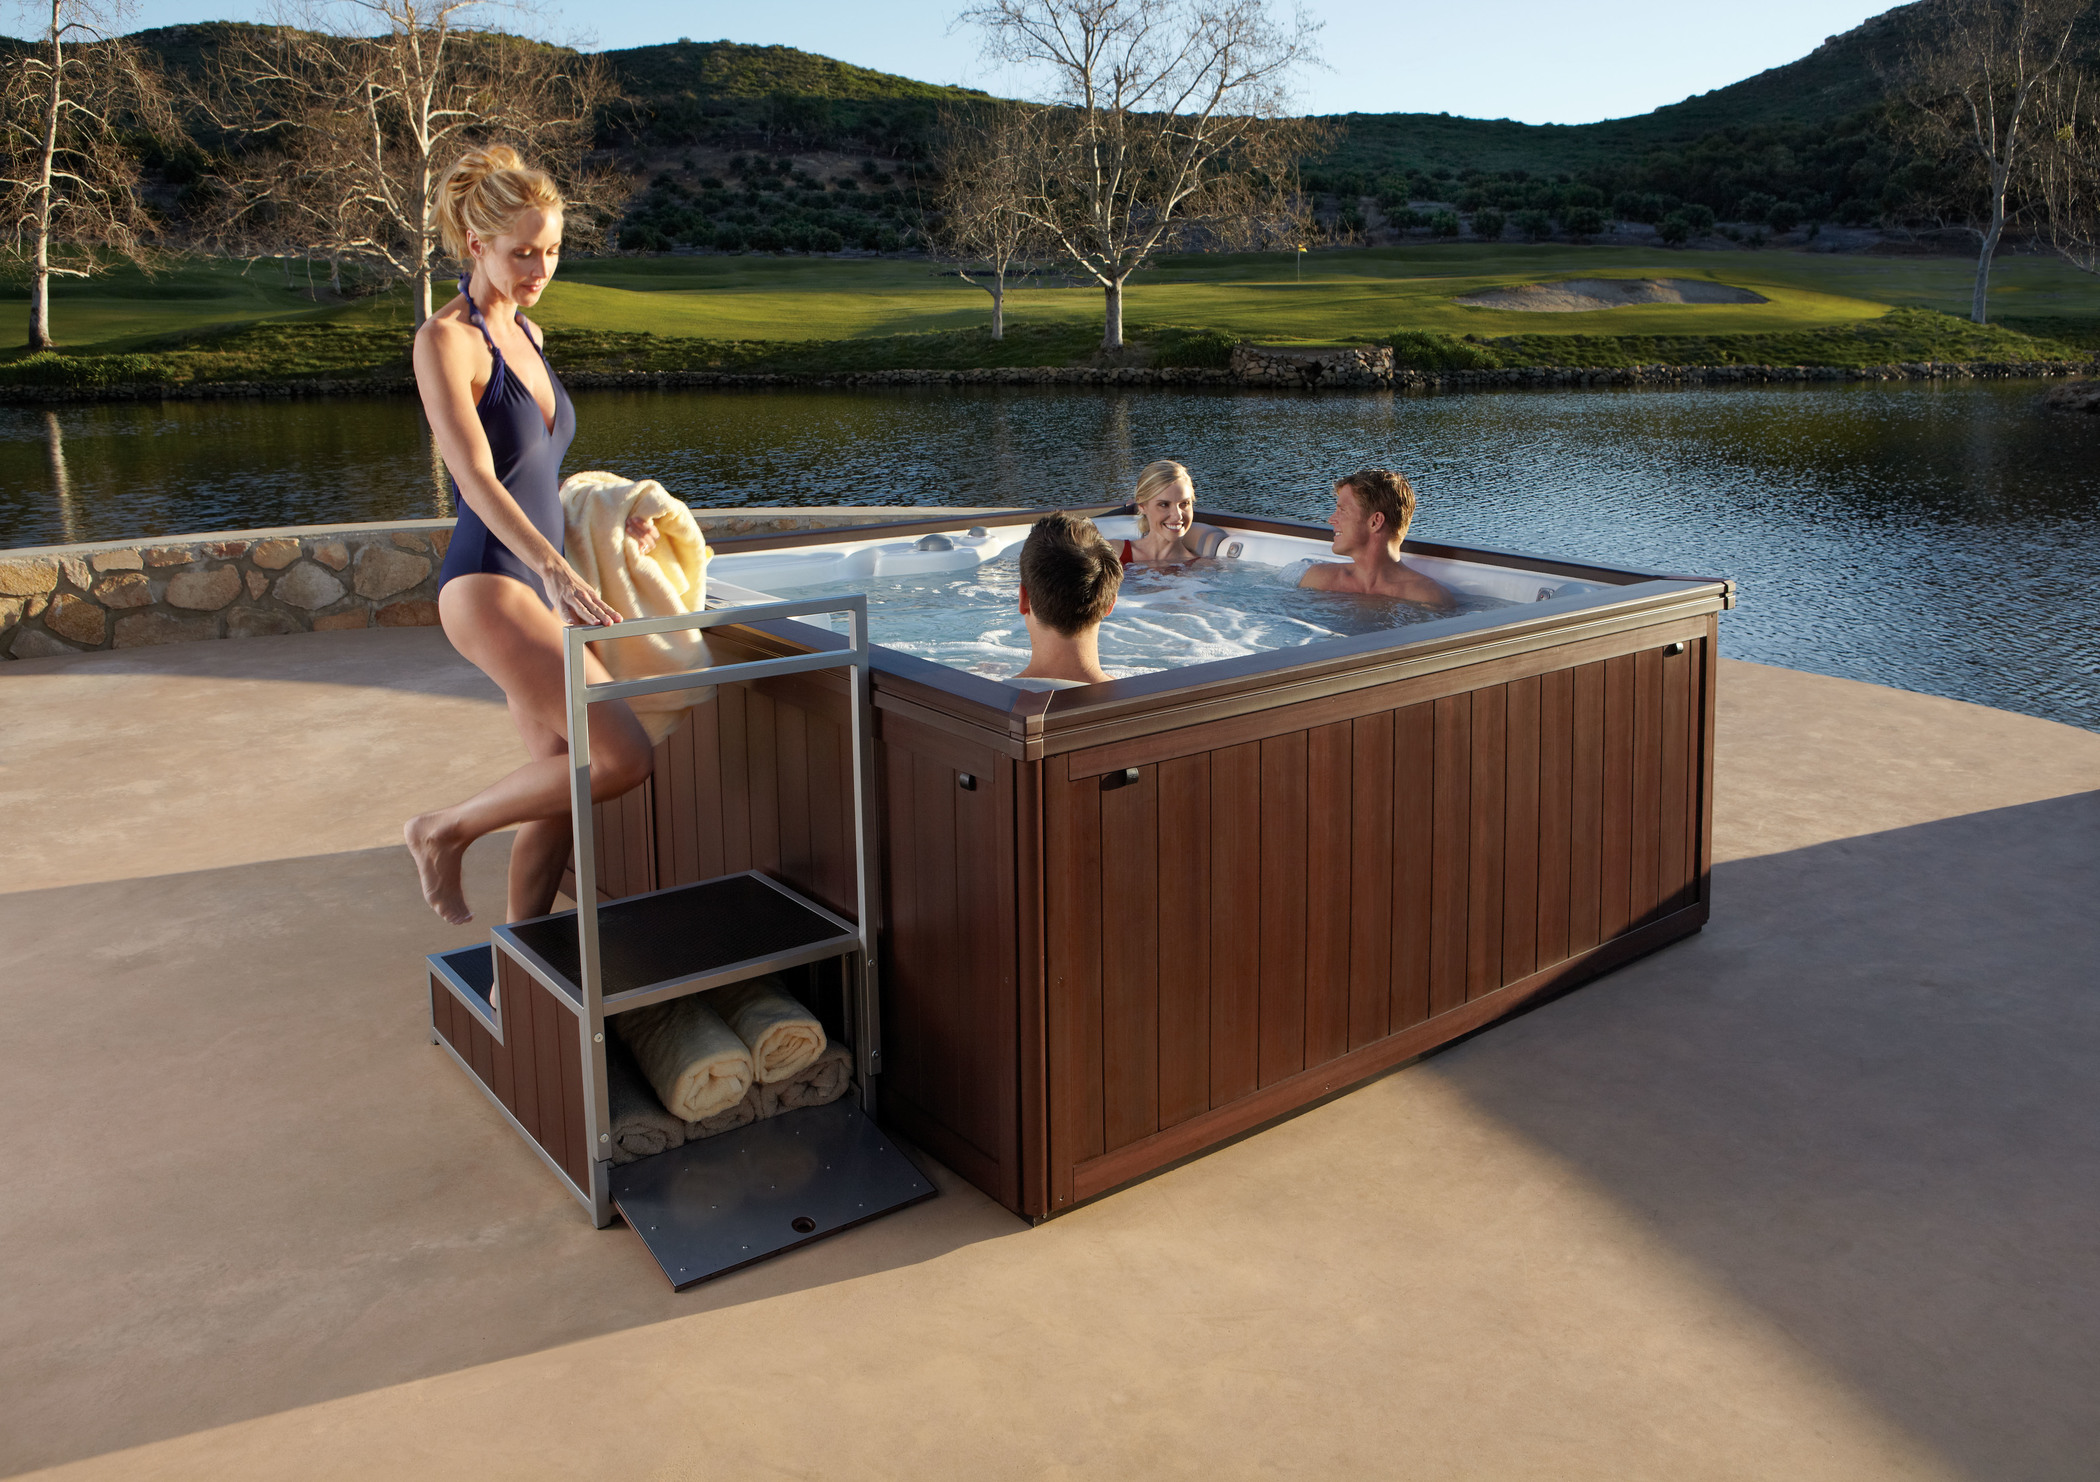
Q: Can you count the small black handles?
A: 3